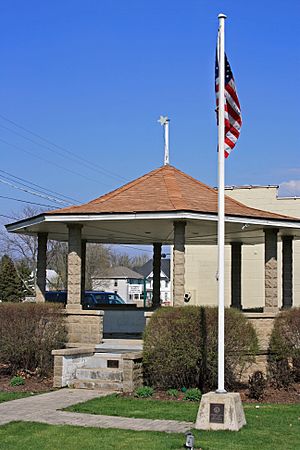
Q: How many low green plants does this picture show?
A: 4